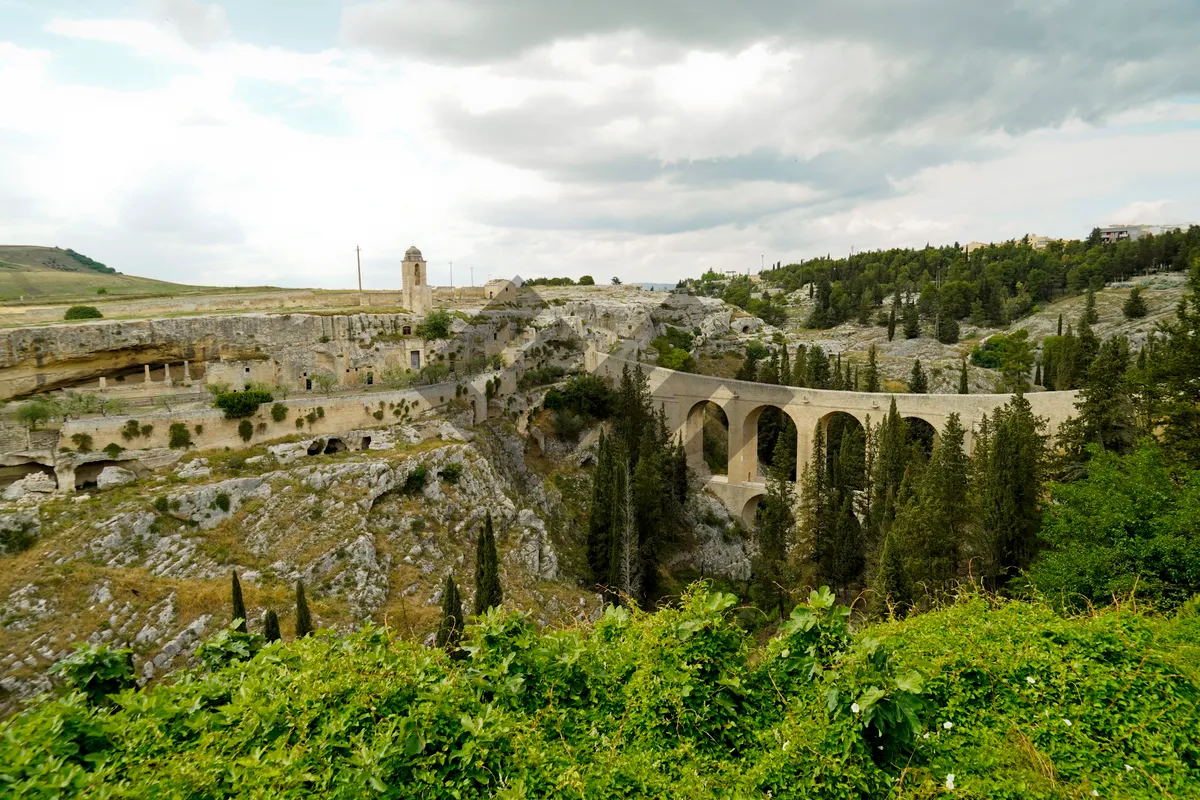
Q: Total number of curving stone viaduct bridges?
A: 1